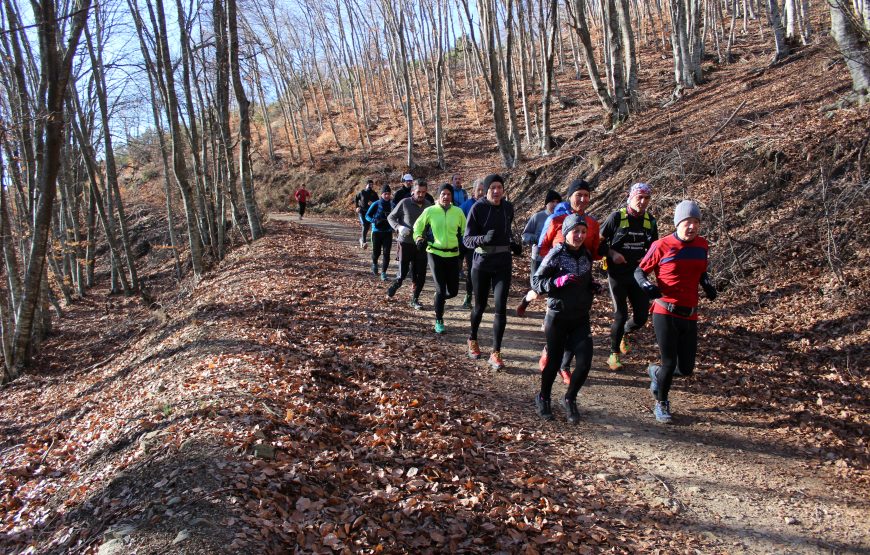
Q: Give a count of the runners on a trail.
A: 14